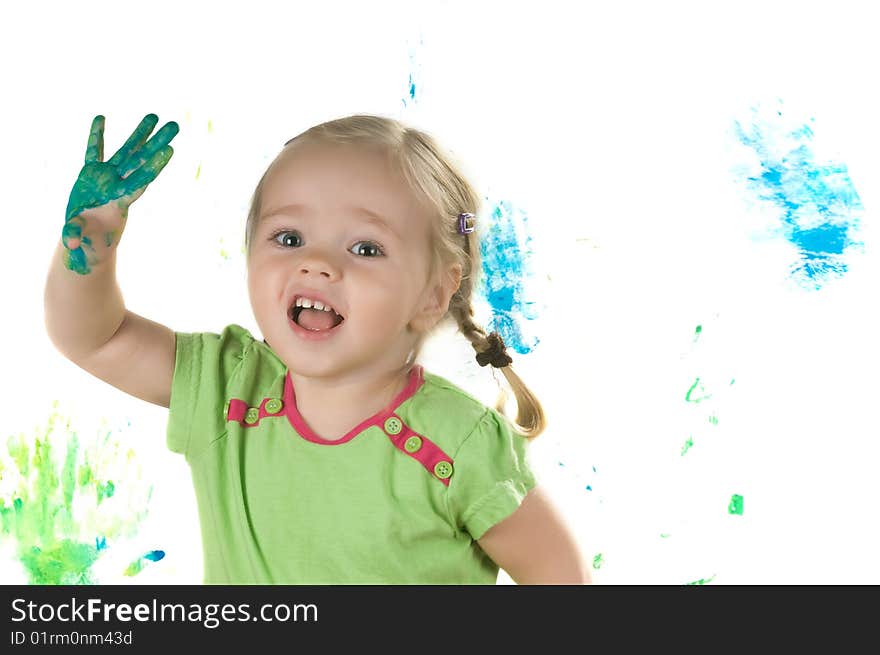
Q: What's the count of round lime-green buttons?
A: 6